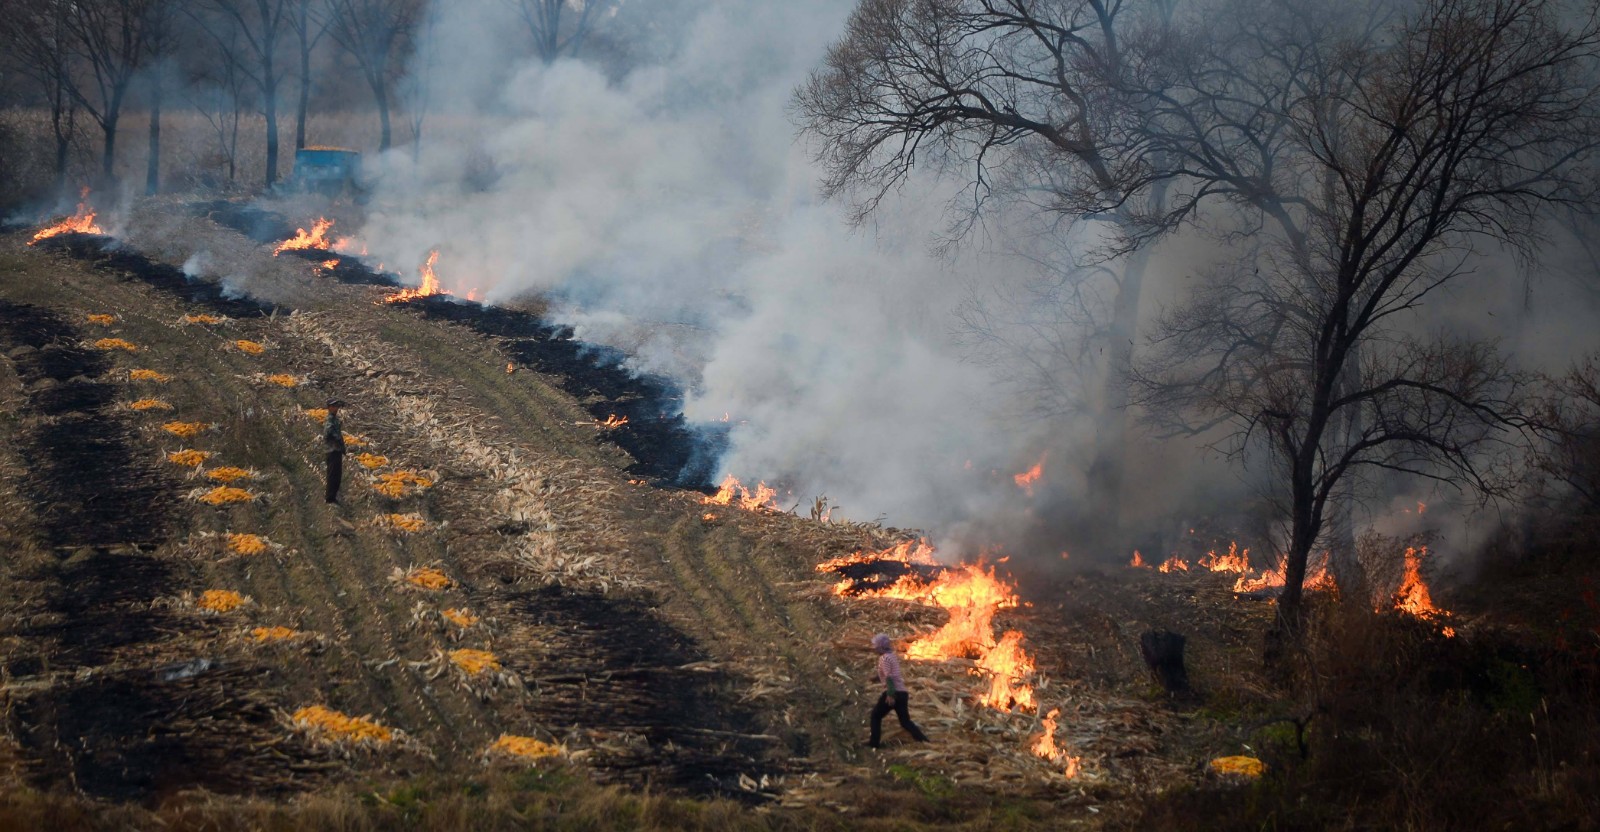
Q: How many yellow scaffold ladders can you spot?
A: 0